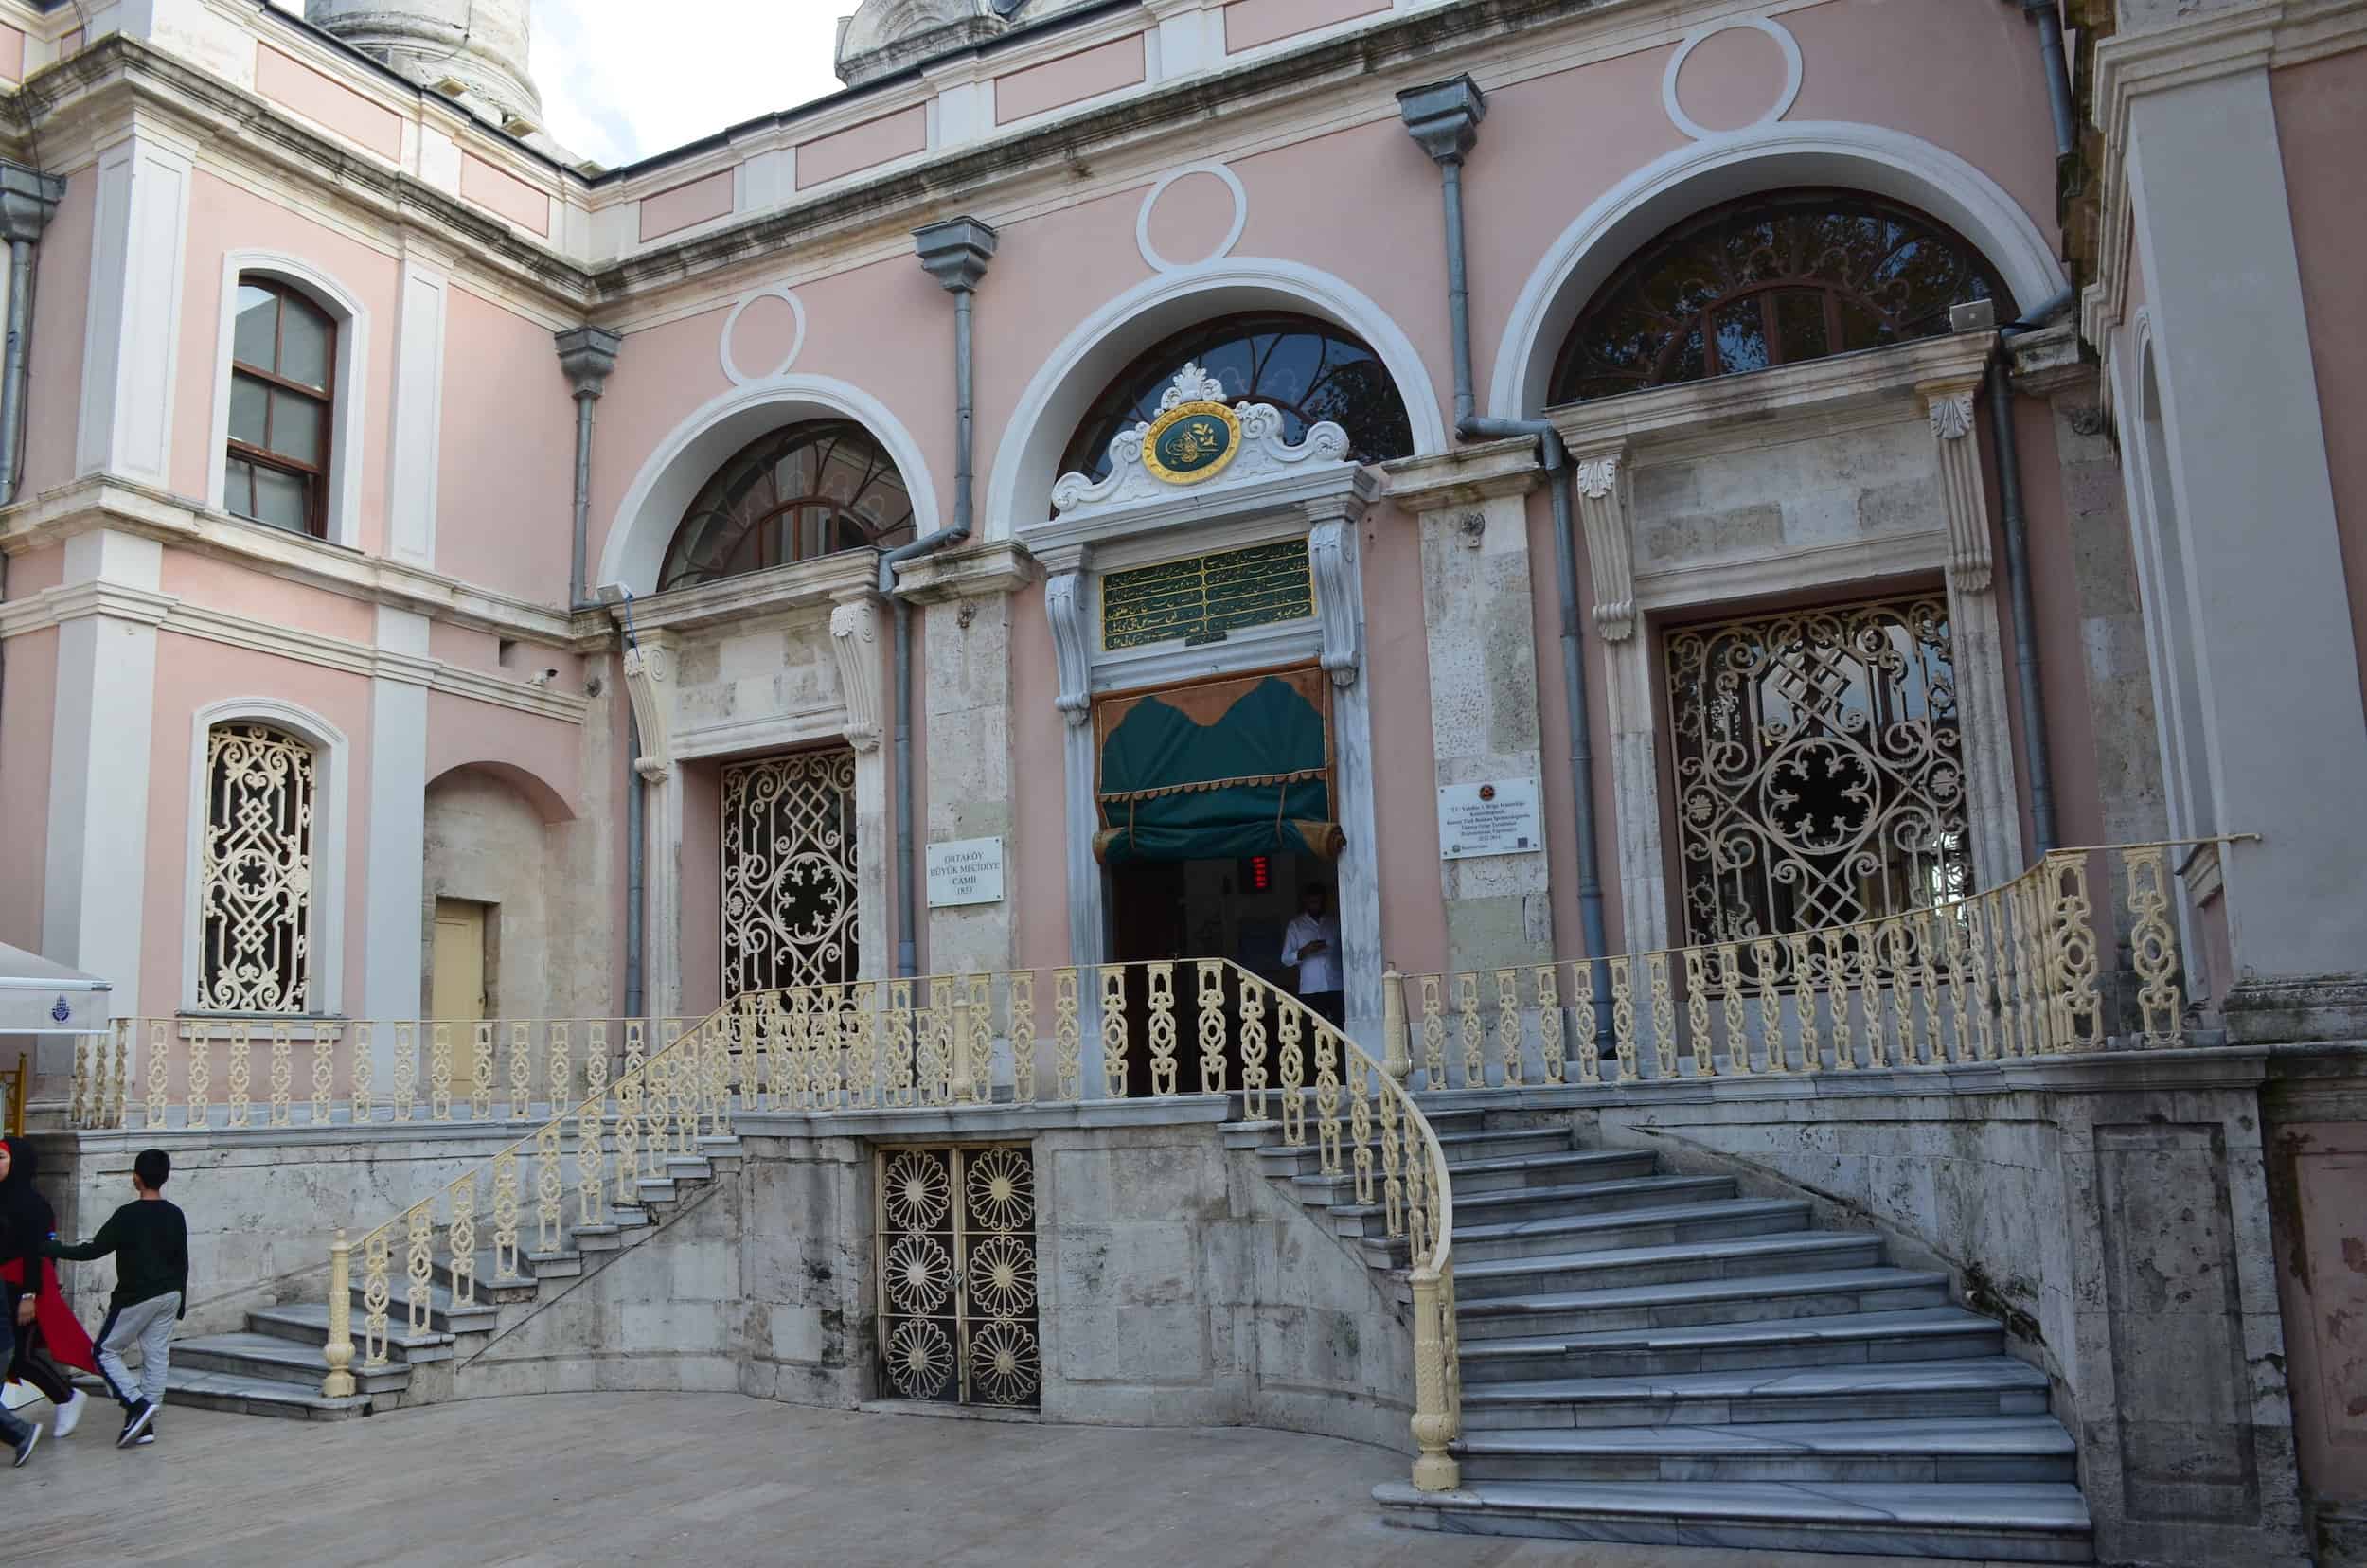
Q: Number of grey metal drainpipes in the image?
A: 5